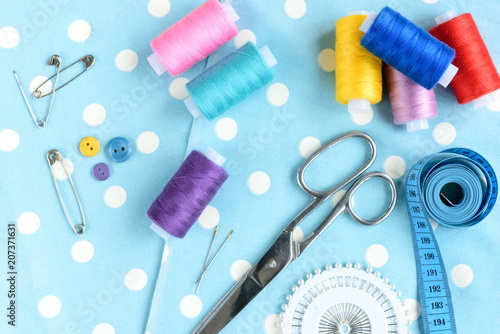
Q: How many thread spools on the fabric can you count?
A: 7